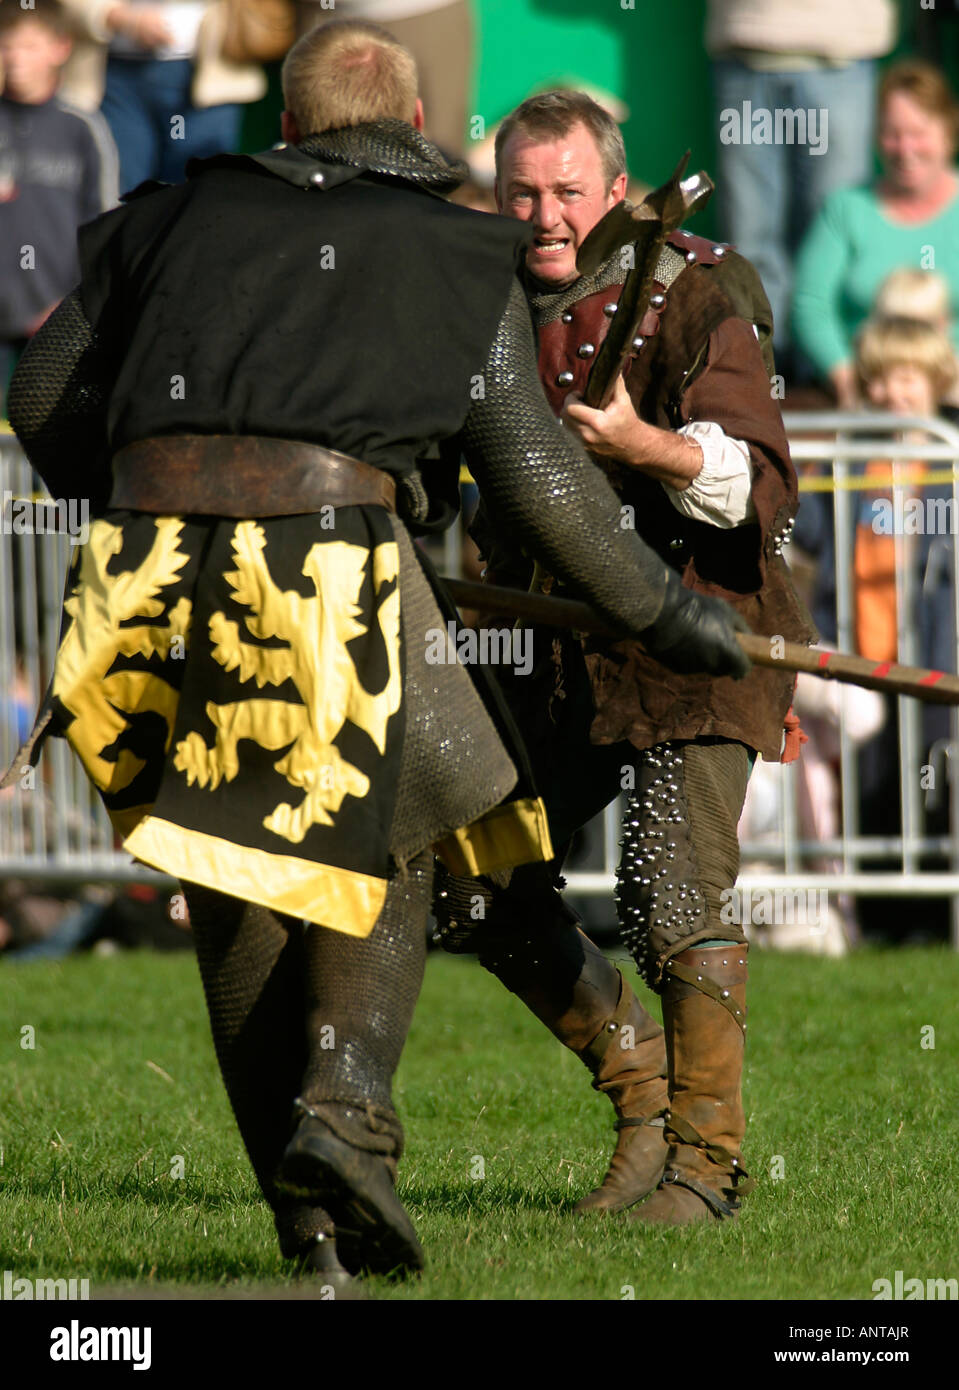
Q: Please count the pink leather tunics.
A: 0